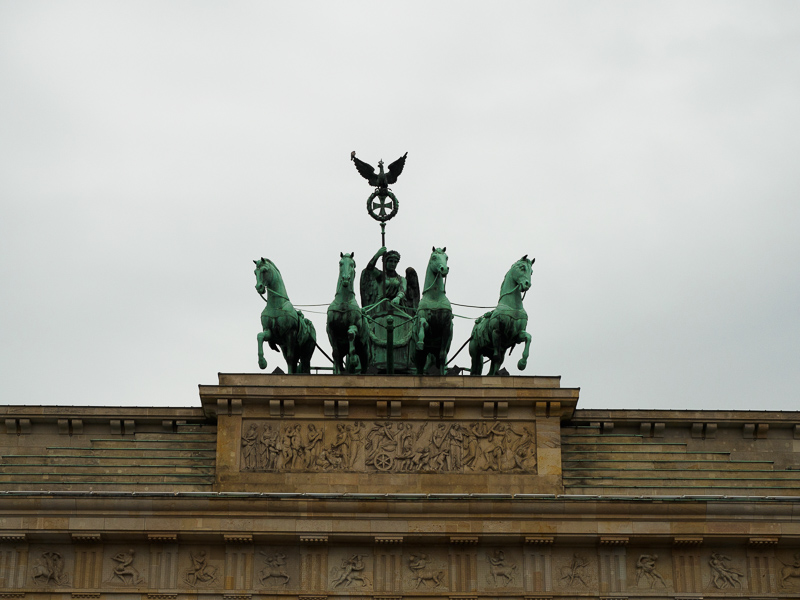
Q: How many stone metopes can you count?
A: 11